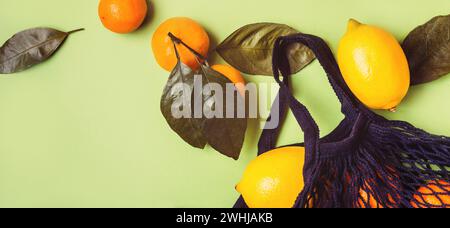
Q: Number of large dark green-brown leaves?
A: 5